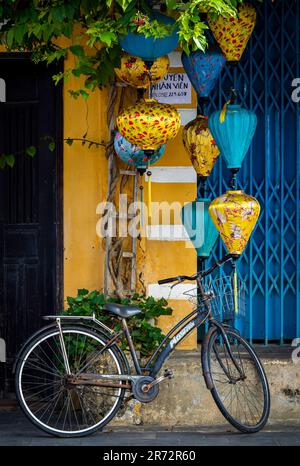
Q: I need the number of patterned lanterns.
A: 7